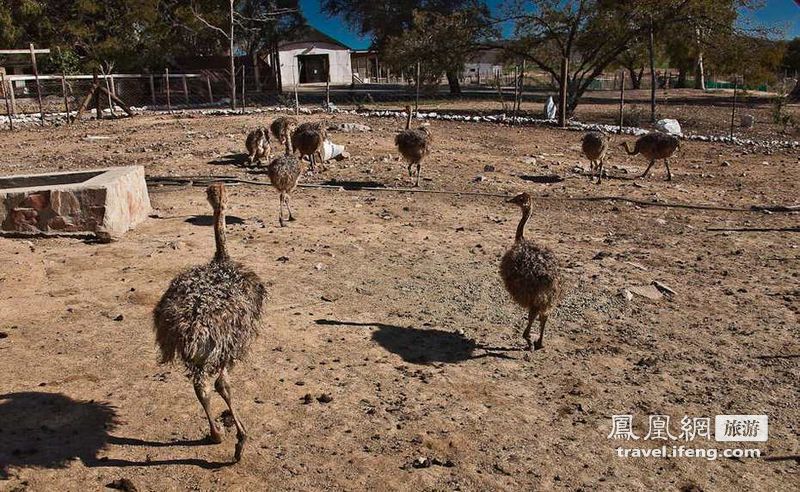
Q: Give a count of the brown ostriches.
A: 9